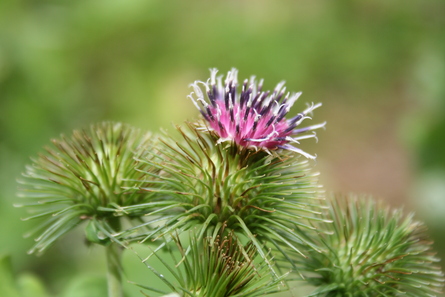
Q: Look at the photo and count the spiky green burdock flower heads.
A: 4